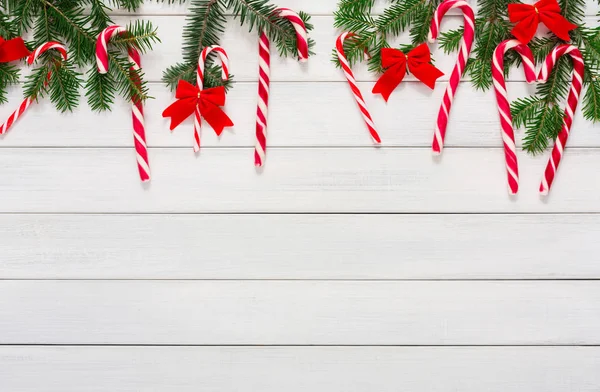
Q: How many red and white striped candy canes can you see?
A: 8